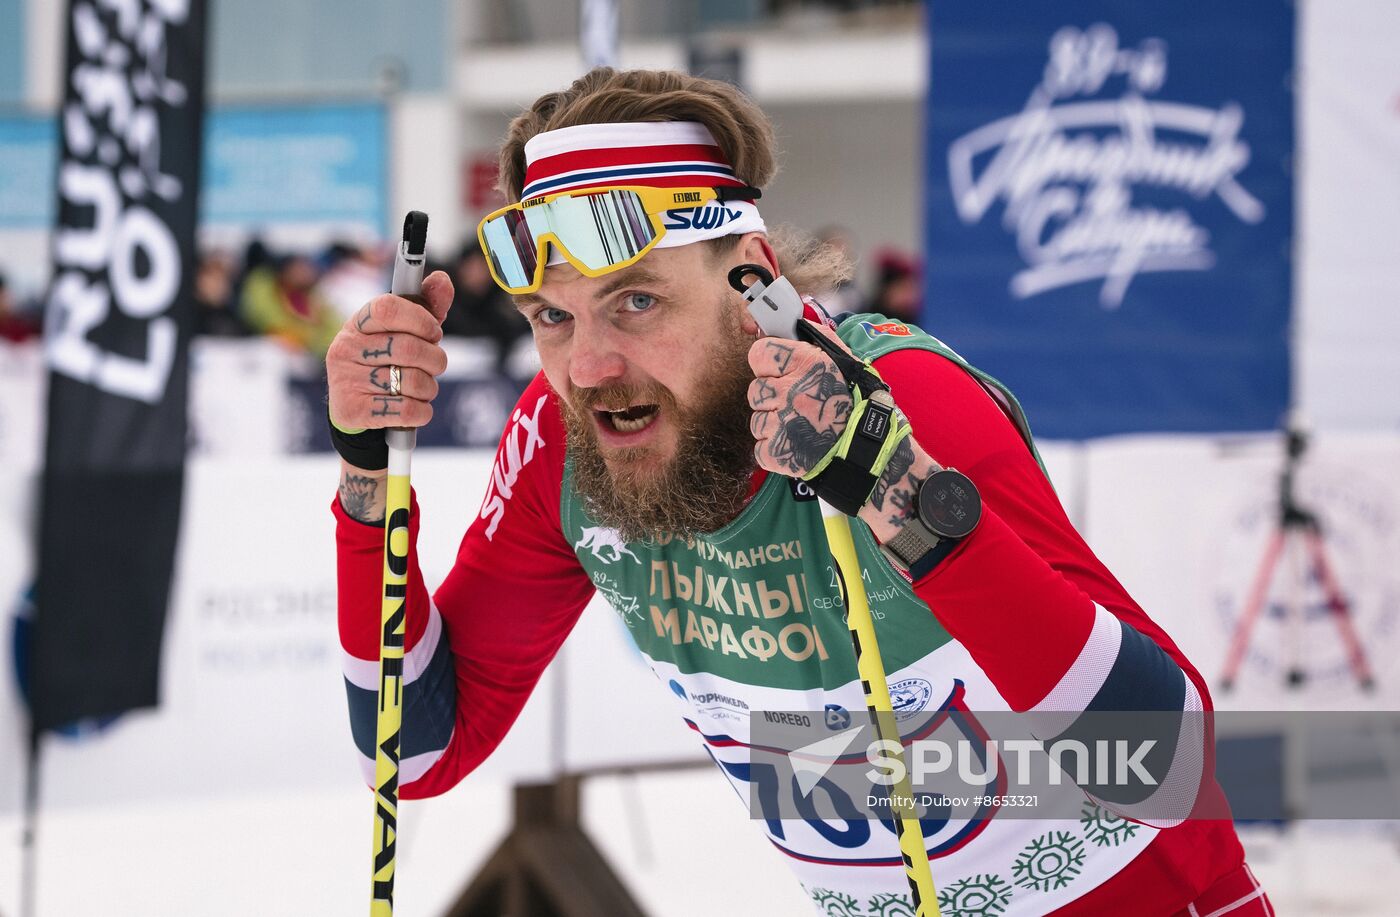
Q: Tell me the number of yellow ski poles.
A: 2